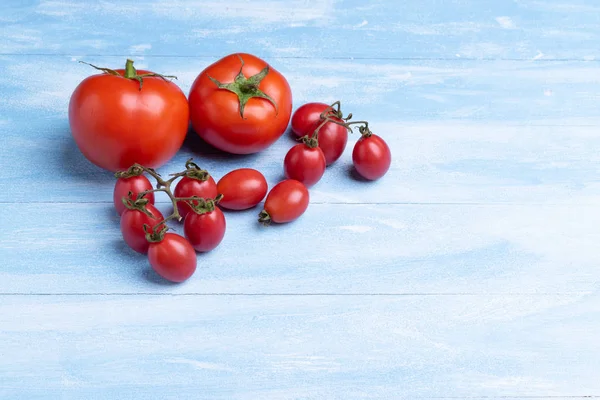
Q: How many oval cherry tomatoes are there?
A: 11